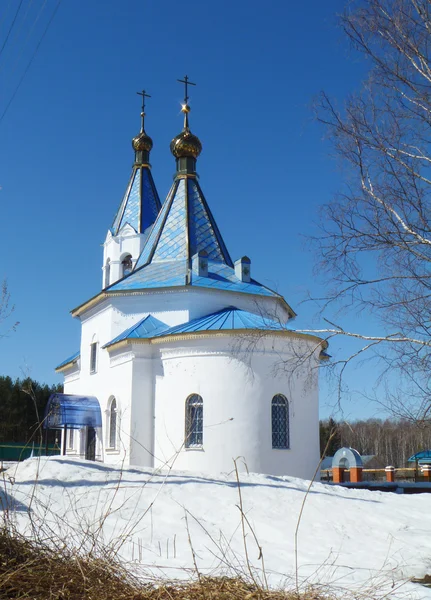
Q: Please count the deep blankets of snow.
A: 1